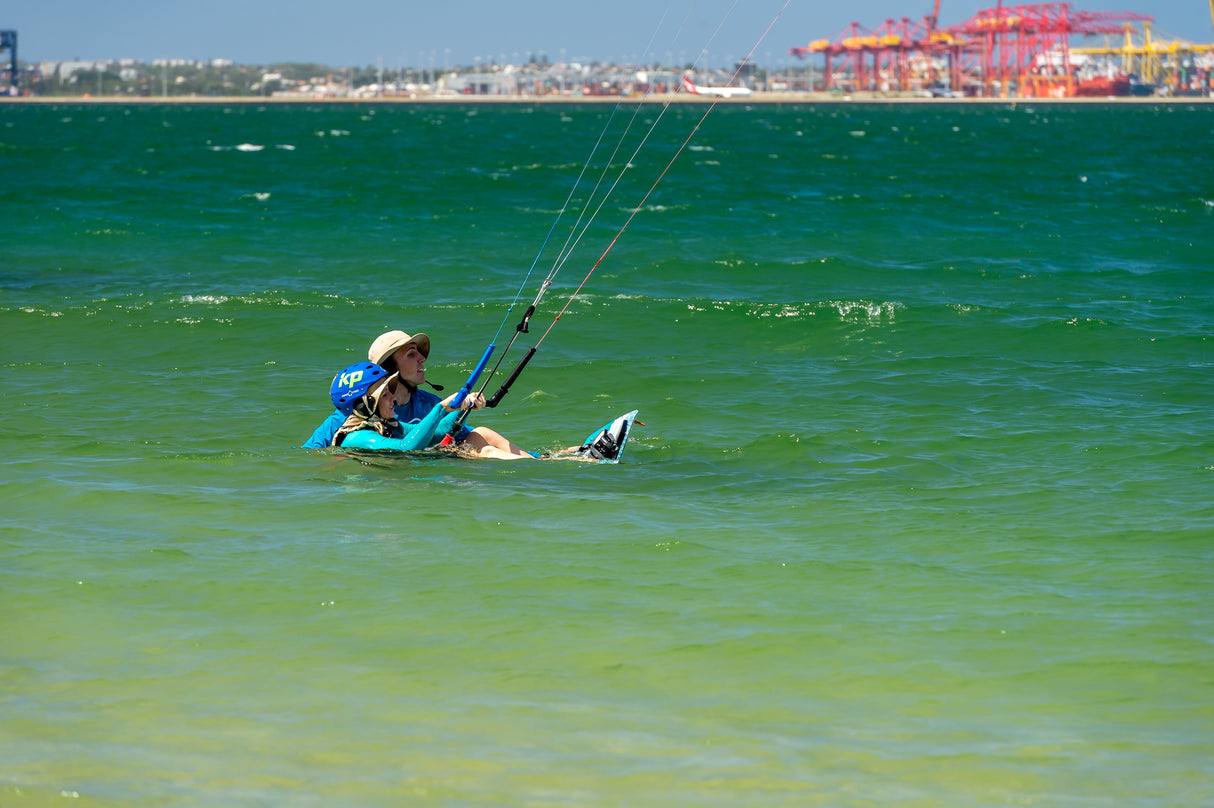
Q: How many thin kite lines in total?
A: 4